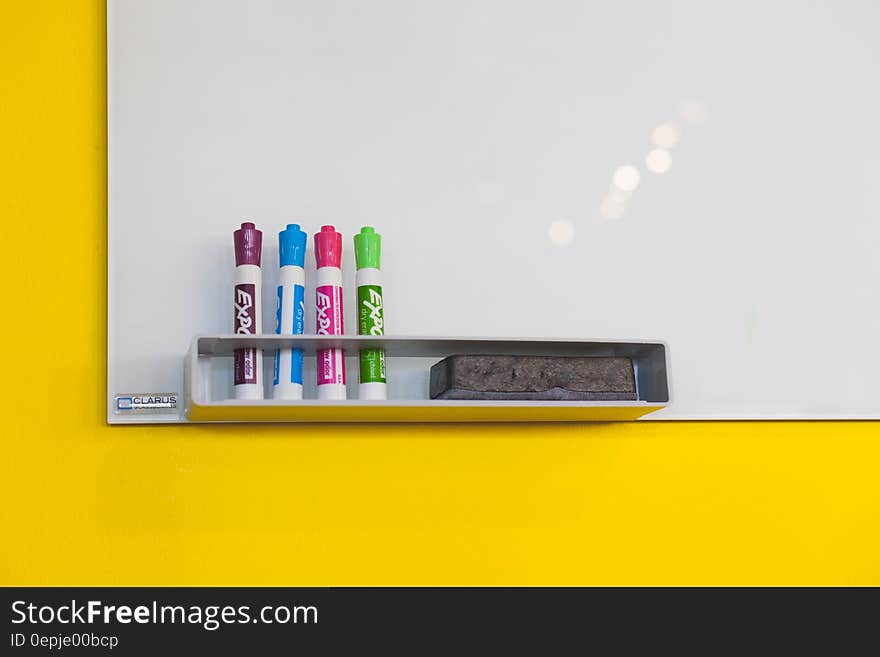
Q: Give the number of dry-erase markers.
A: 4